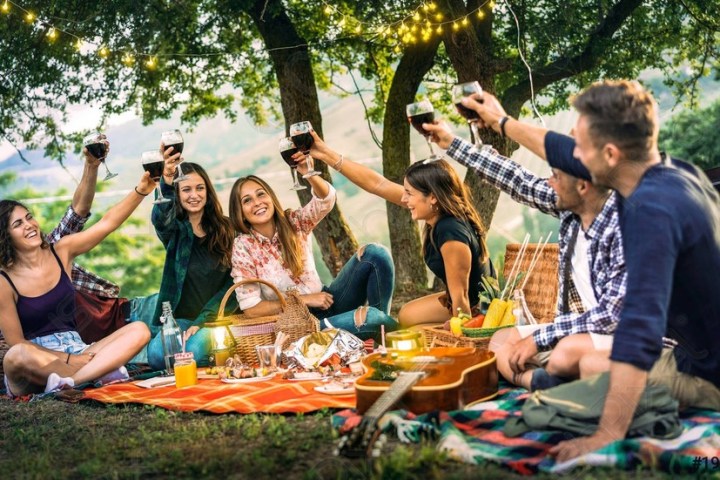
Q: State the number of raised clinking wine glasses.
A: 7